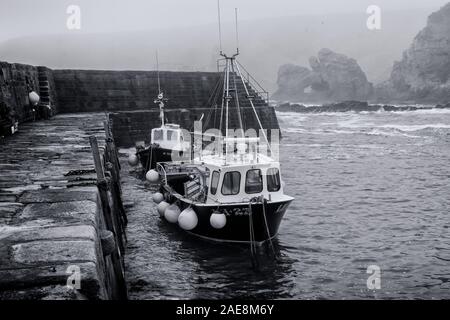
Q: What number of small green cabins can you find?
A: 0